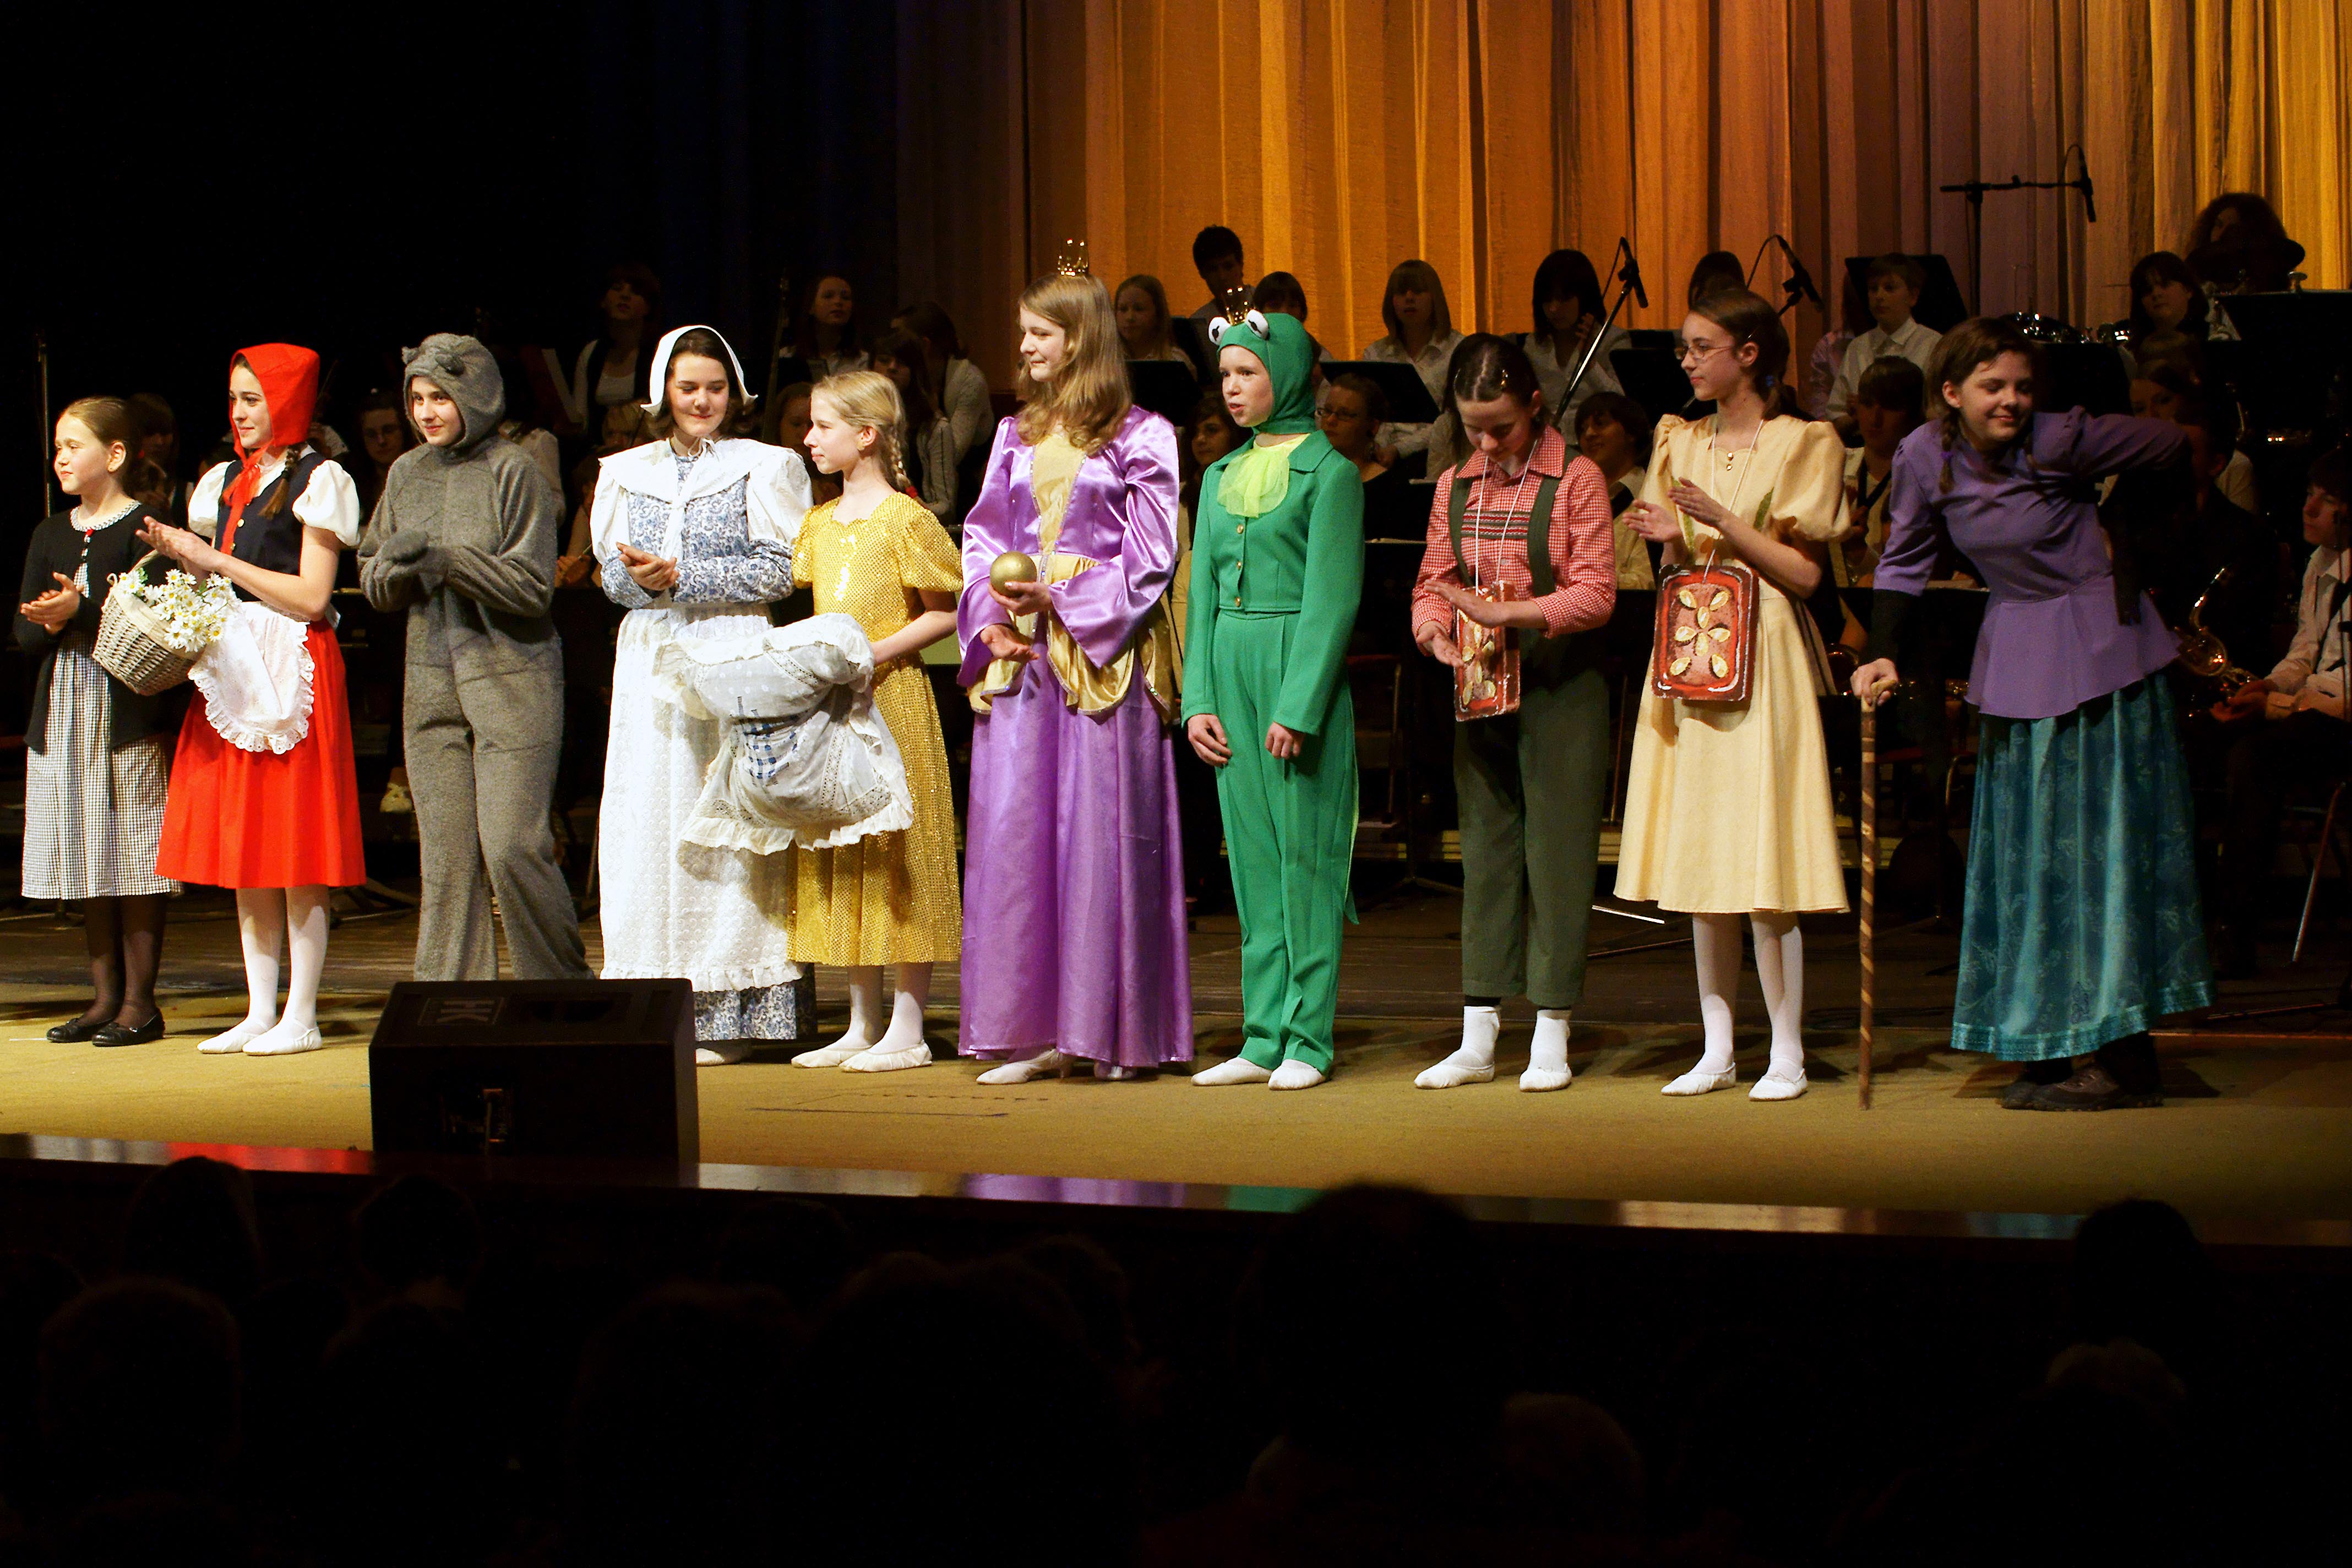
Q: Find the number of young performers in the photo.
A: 10